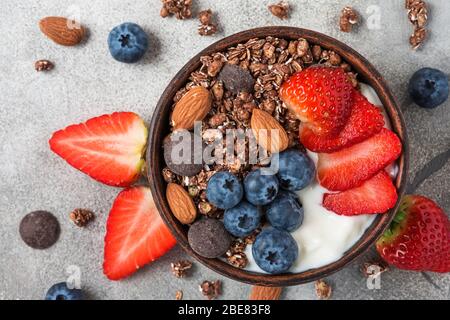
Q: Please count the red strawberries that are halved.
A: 2